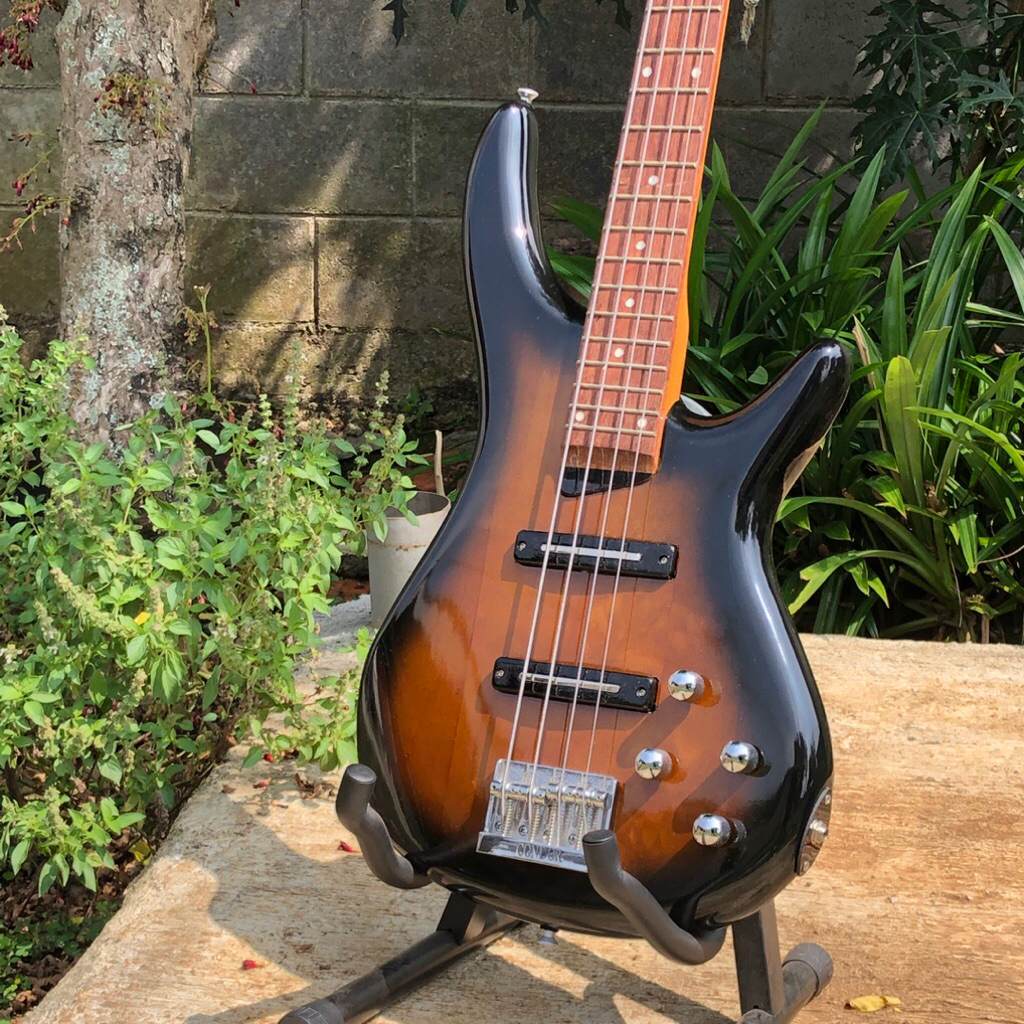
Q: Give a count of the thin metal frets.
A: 15